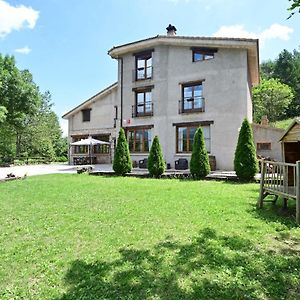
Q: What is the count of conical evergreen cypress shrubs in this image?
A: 4